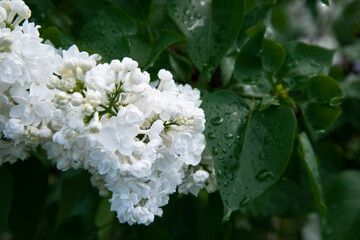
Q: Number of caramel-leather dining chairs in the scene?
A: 0